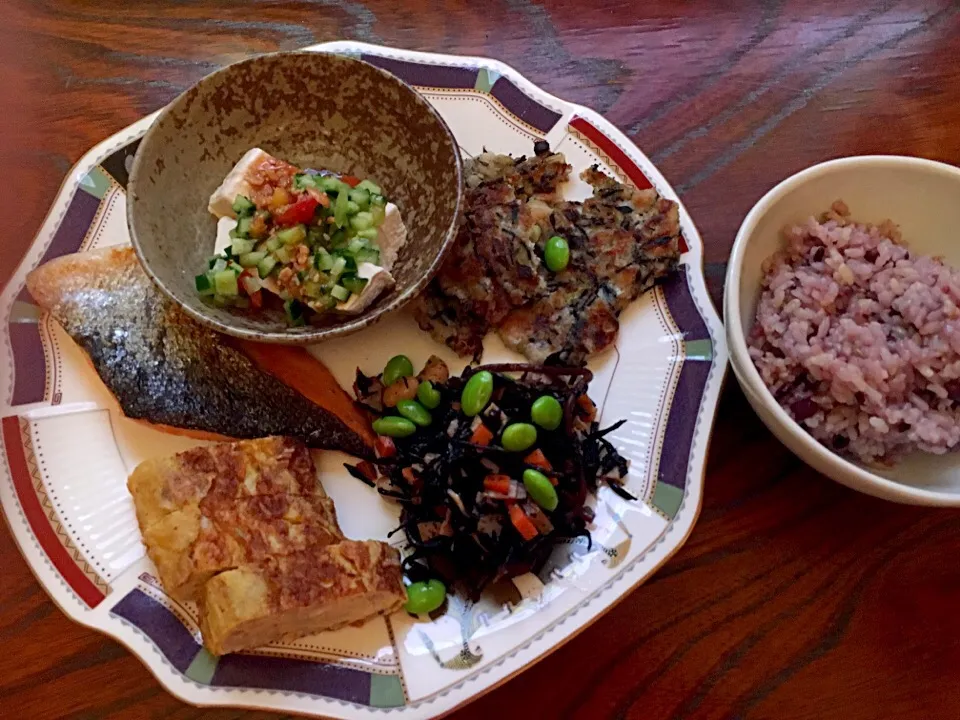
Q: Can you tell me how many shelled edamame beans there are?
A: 10